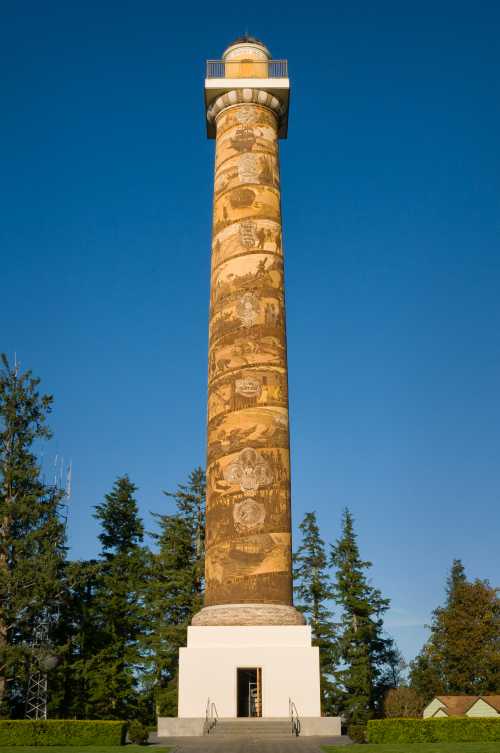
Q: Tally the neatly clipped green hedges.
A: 2